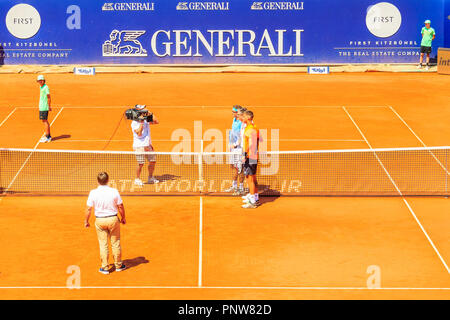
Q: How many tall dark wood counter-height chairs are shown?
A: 0